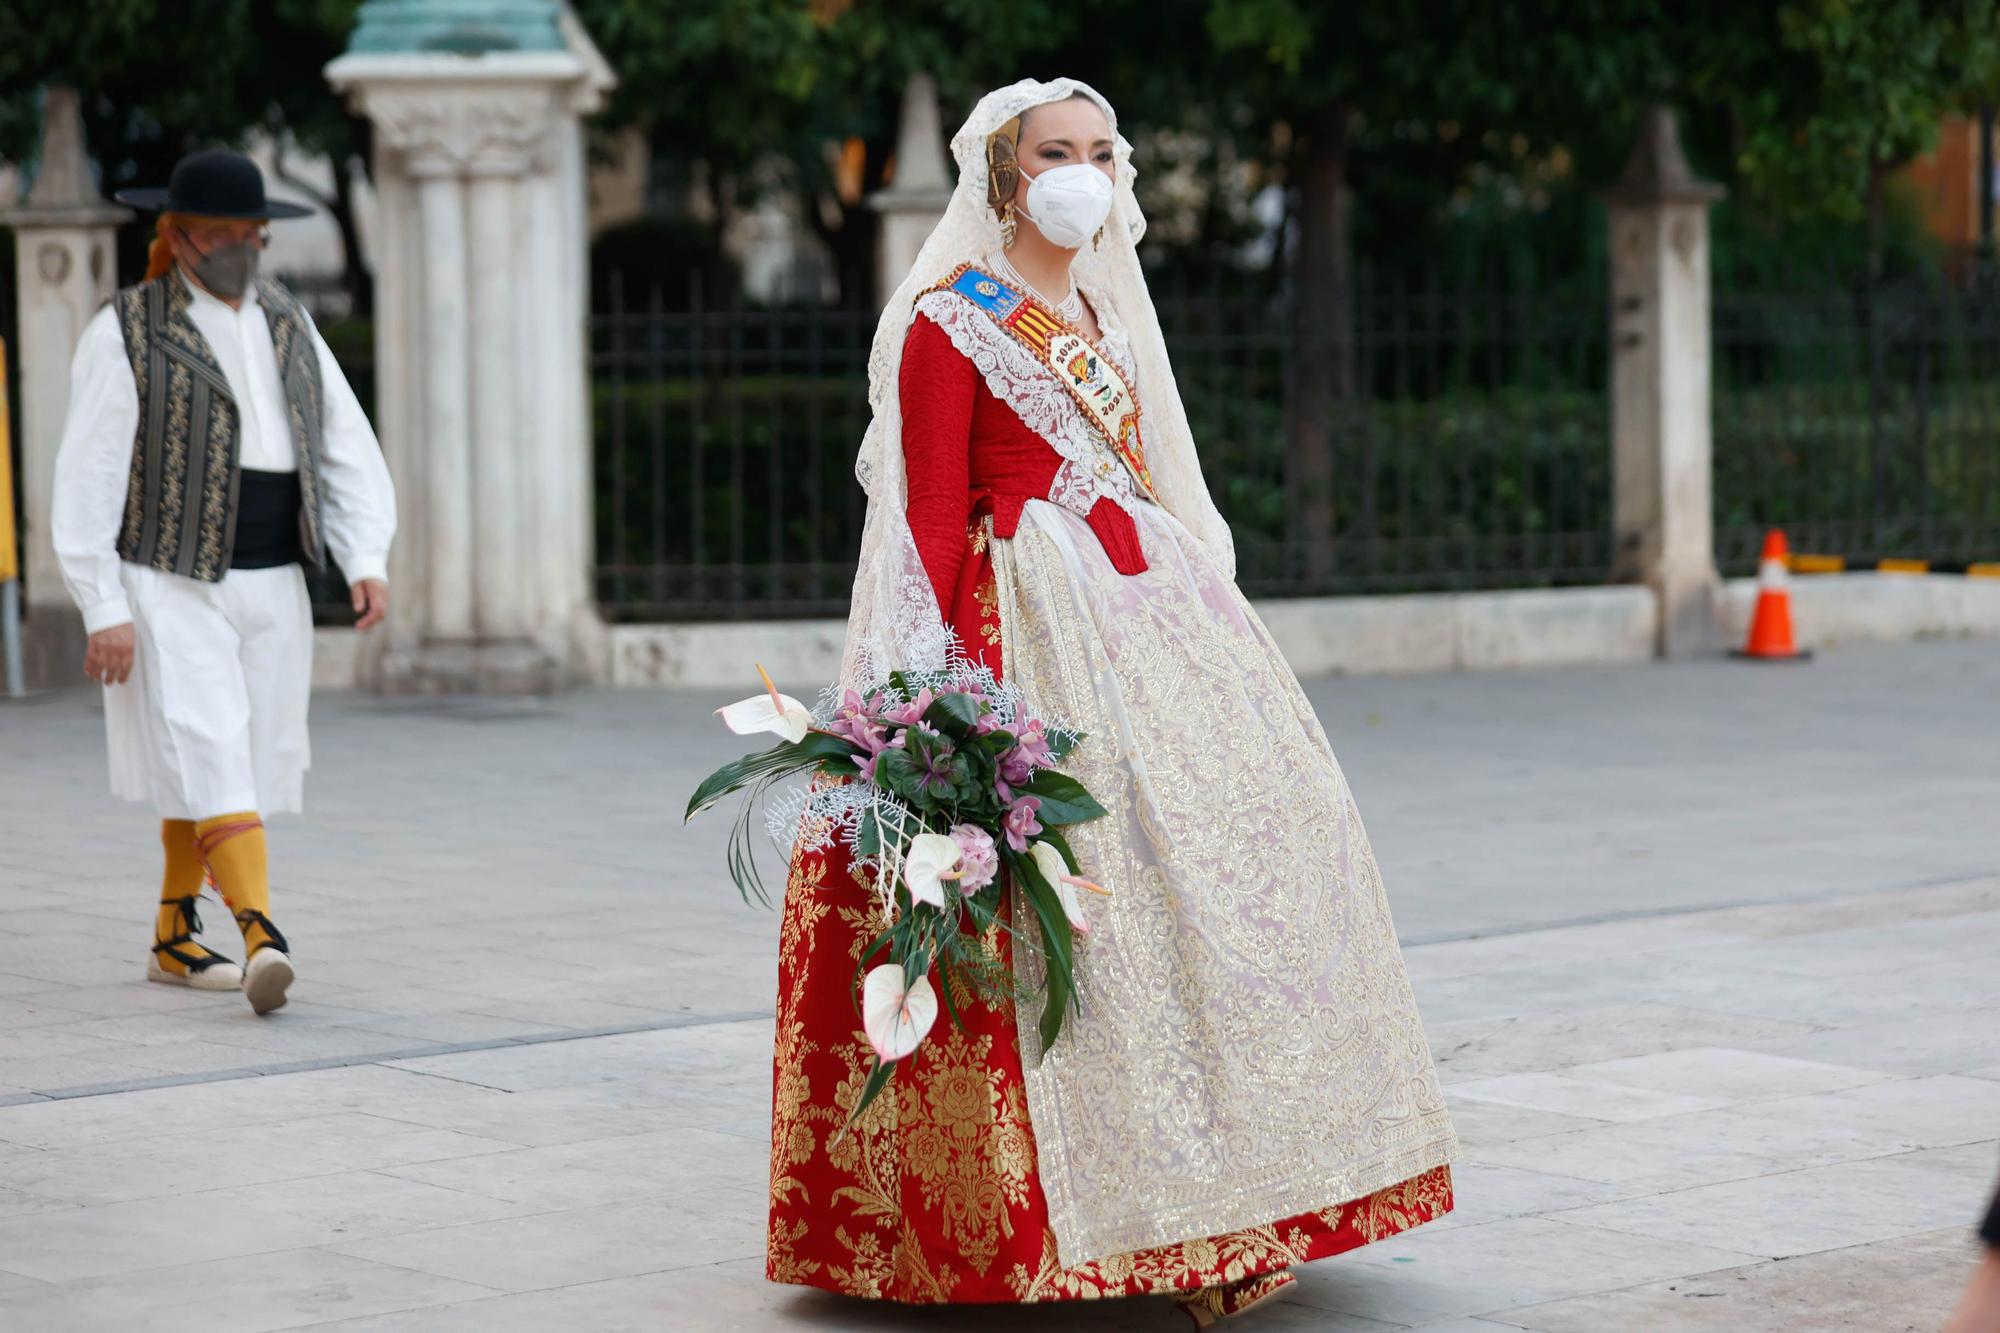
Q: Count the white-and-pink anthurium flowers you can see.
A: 4